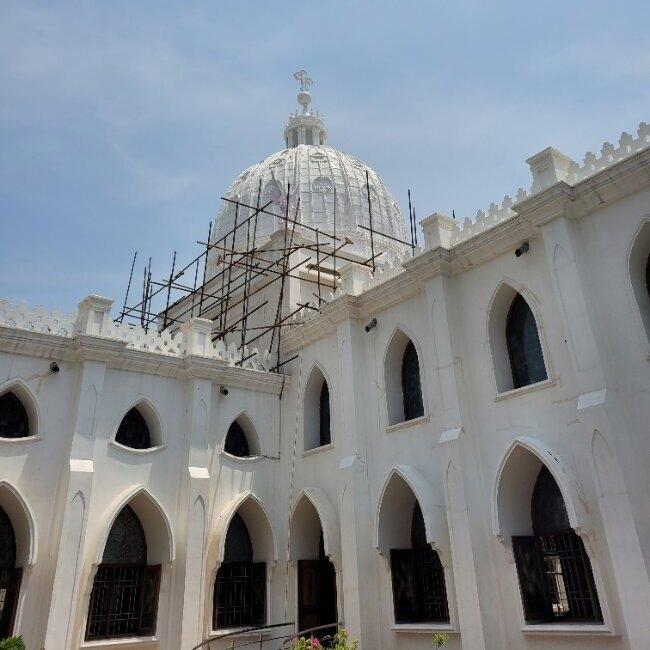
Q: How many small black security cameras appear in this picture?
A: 4